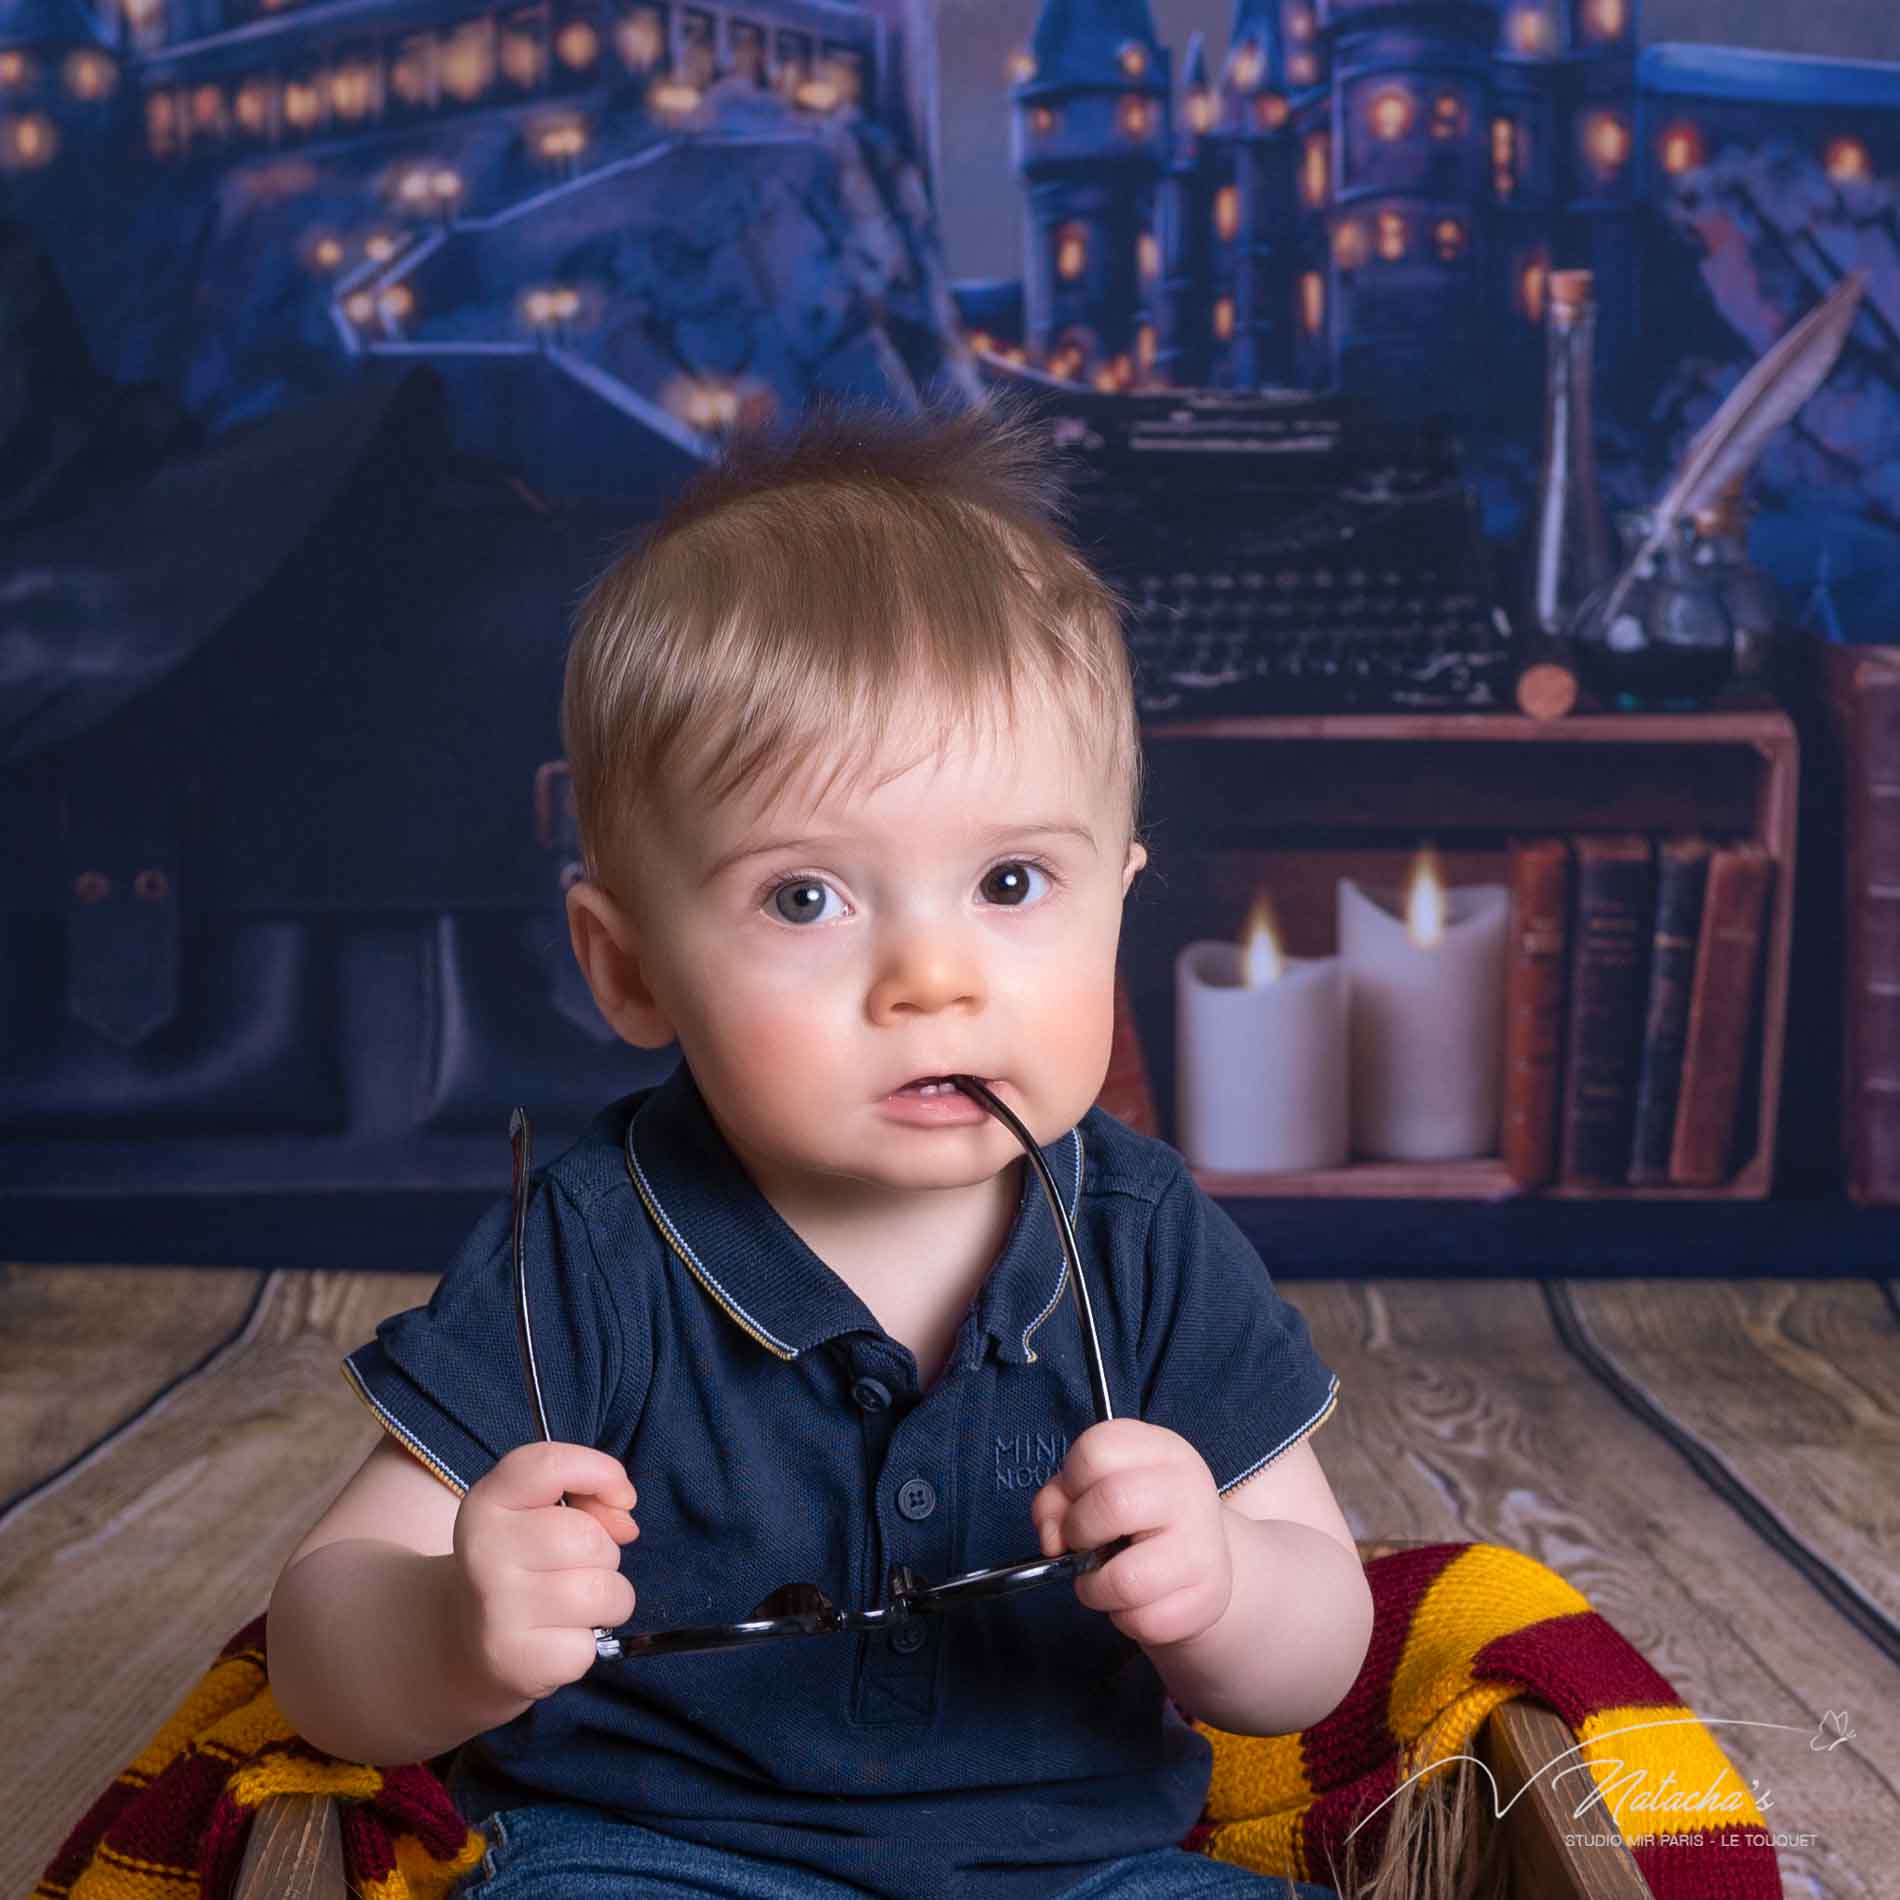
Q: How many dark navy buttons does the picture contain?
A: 3